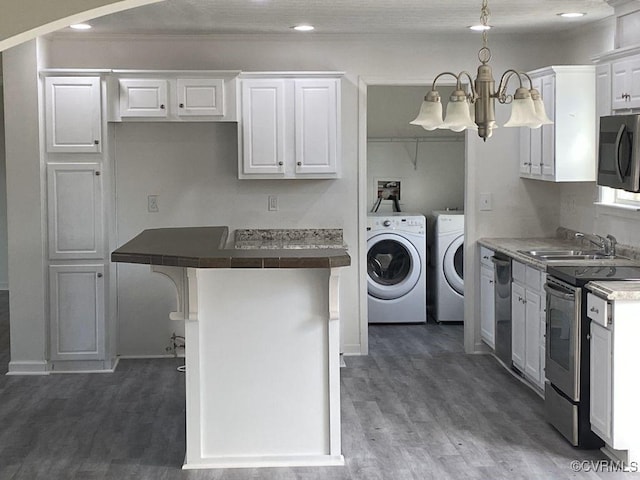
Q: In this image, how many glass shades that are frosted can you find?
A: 5